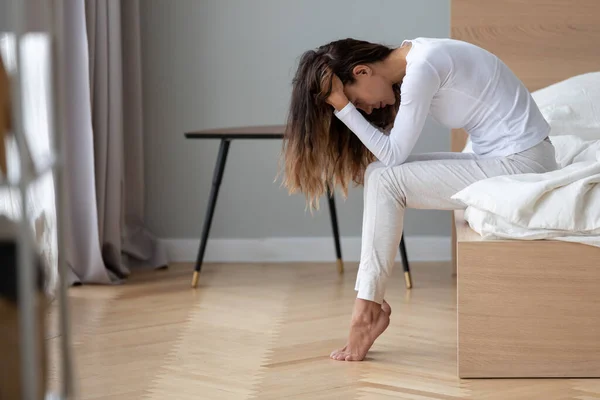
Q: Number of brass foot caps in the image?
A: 3